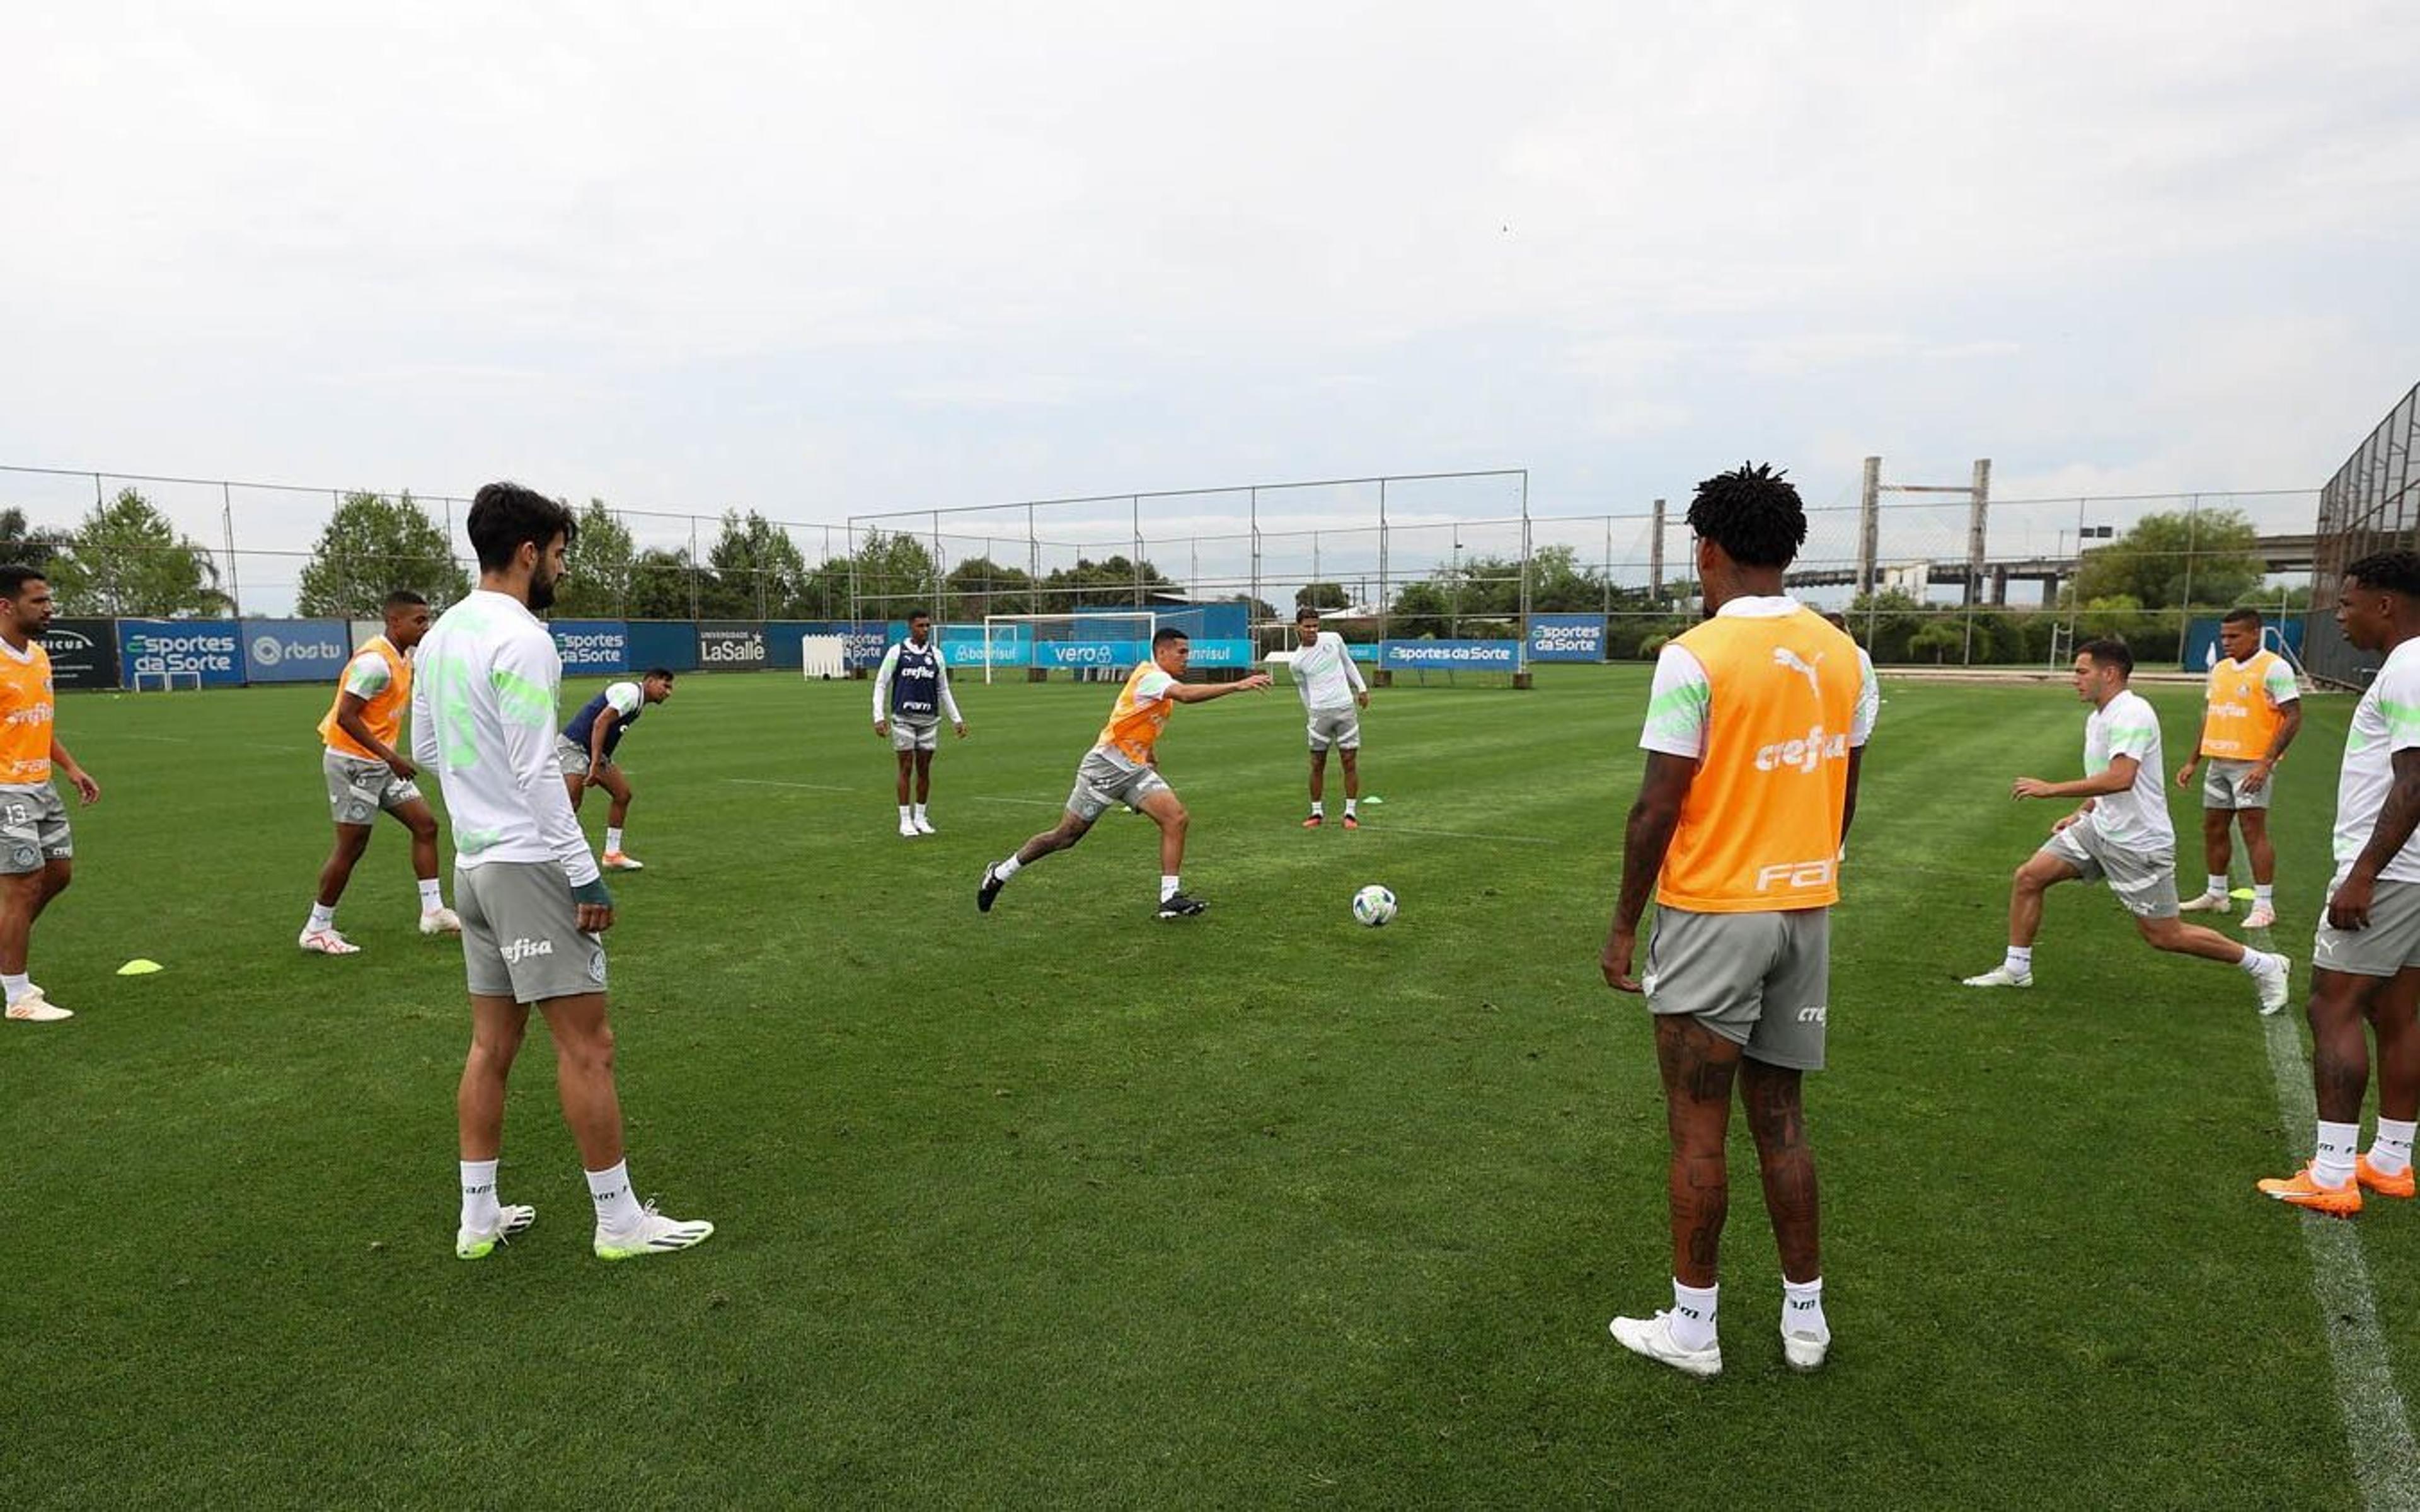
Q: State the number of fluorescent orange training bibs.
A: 5